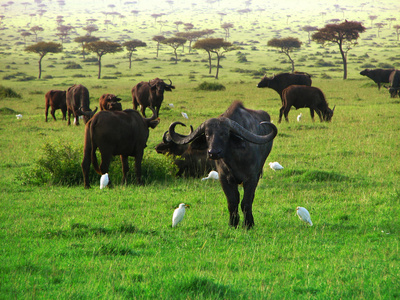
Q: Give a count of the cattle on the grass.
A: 11